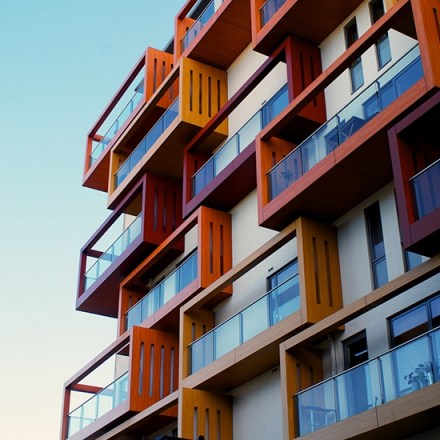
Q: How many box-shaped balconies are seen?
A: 13